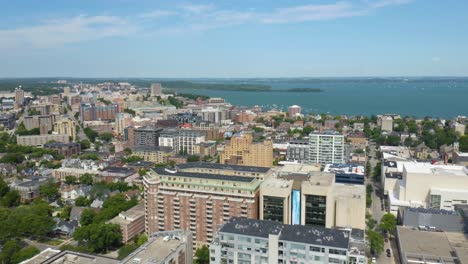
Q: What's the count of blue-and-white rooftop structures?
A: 1